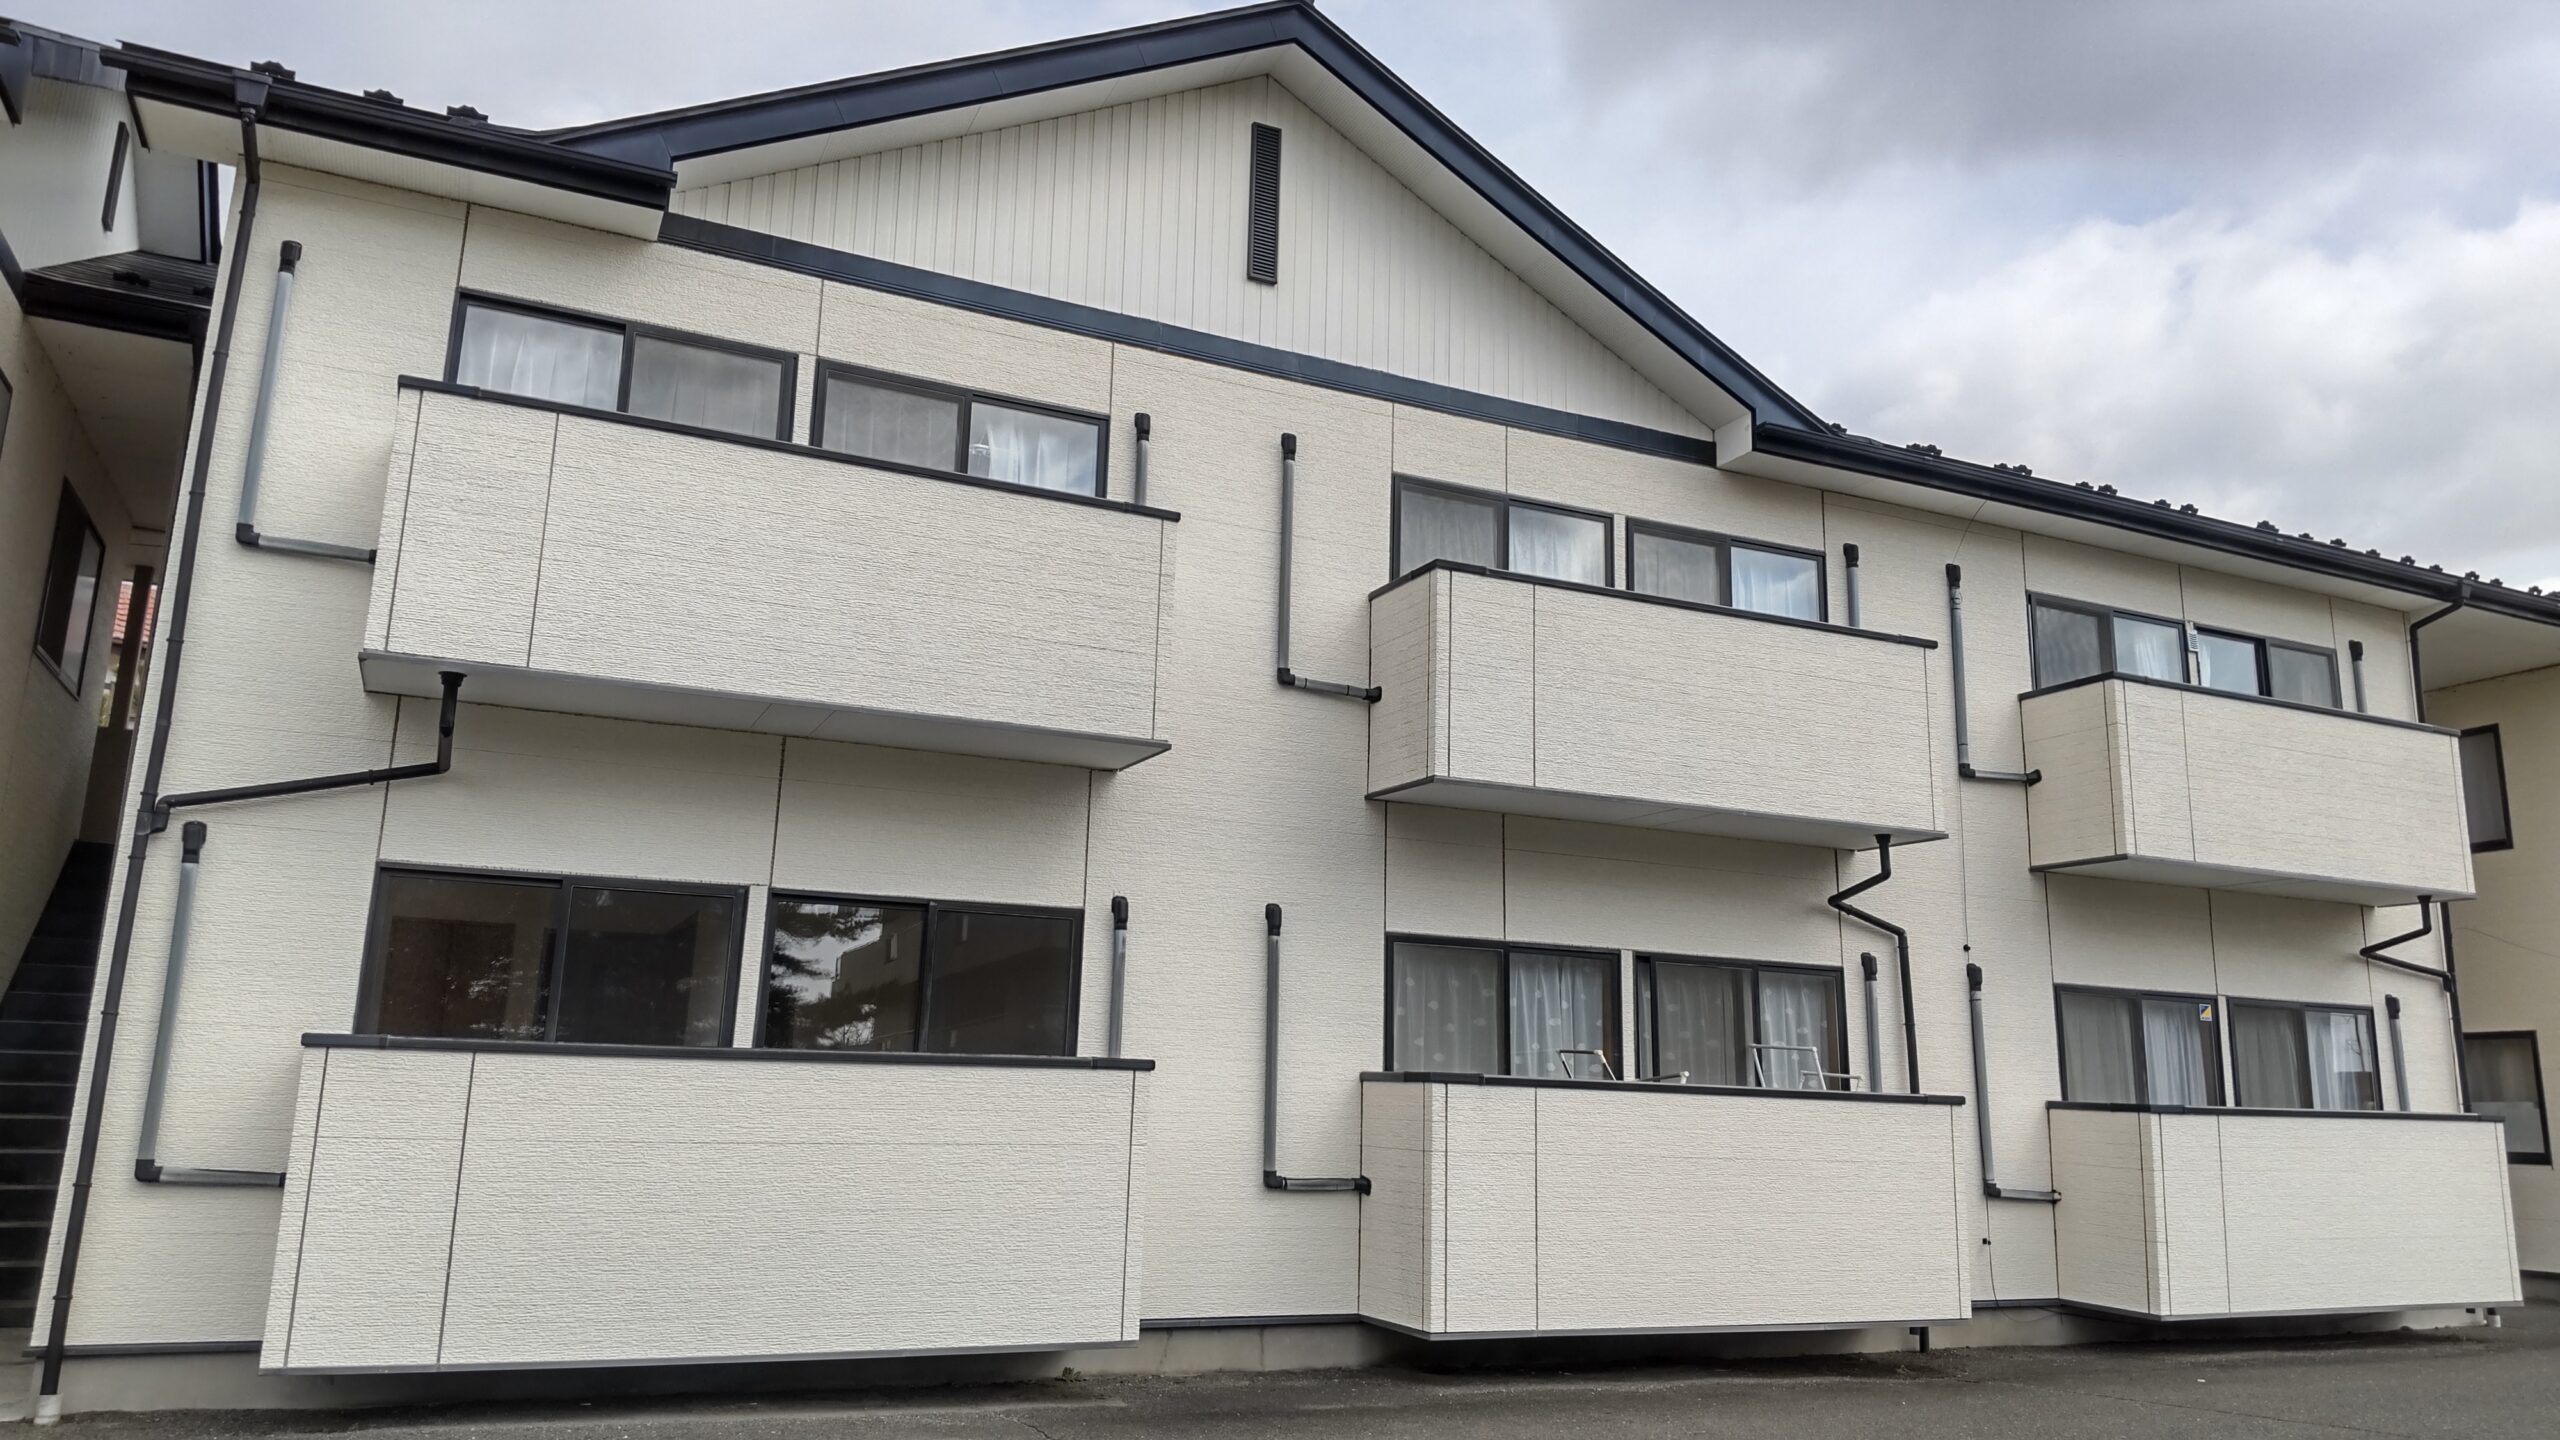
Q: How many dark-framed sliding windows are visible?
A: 12